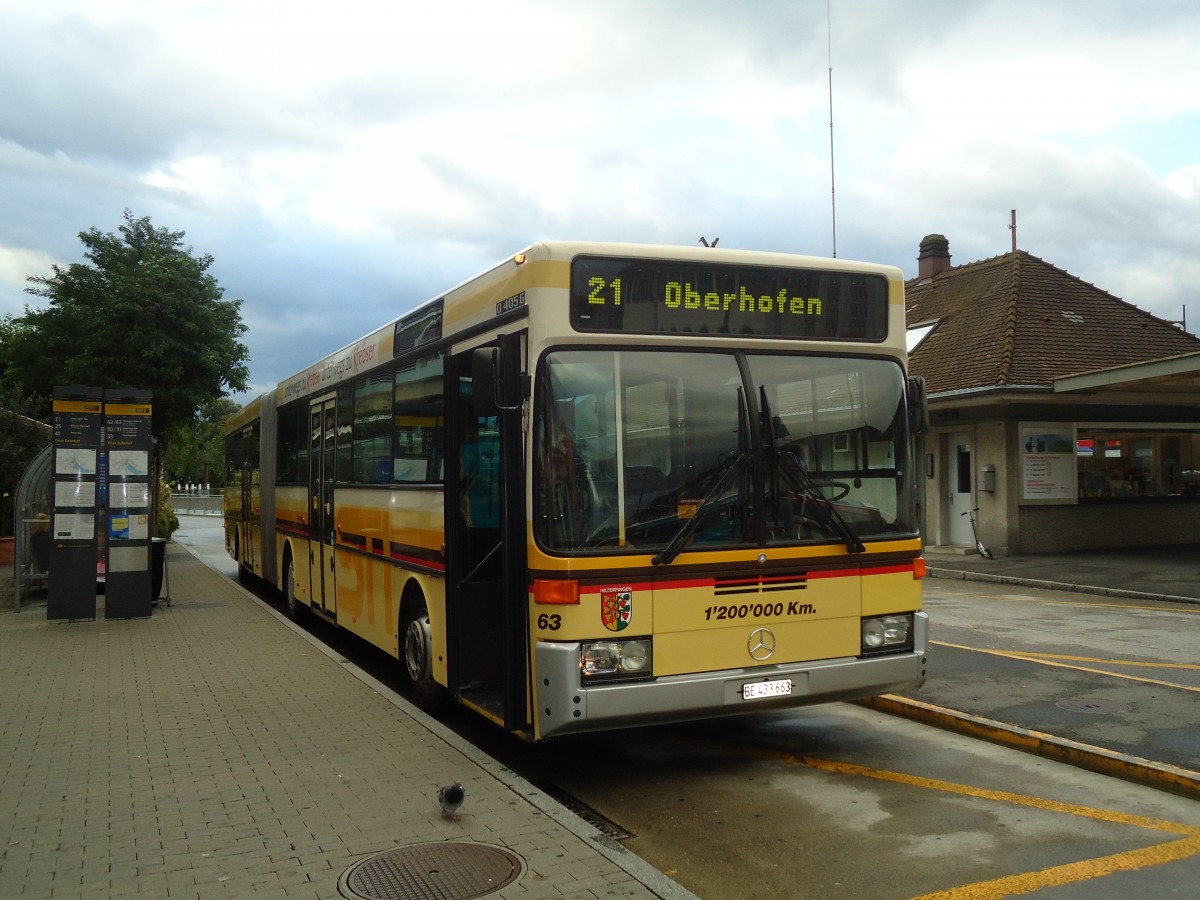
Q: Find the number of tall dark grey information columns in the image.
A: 2